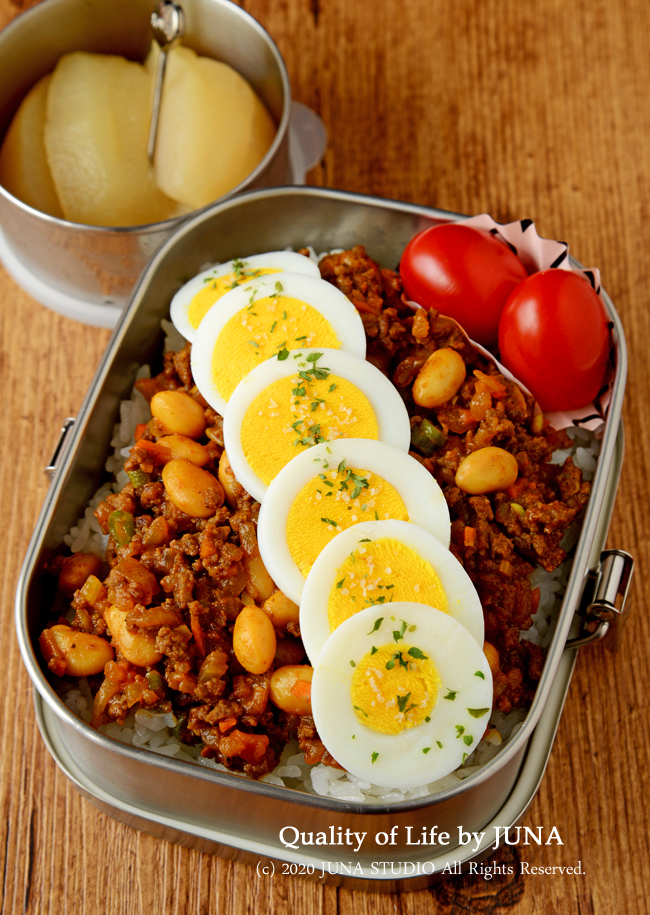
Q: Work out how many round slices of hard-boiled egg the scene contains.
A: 6